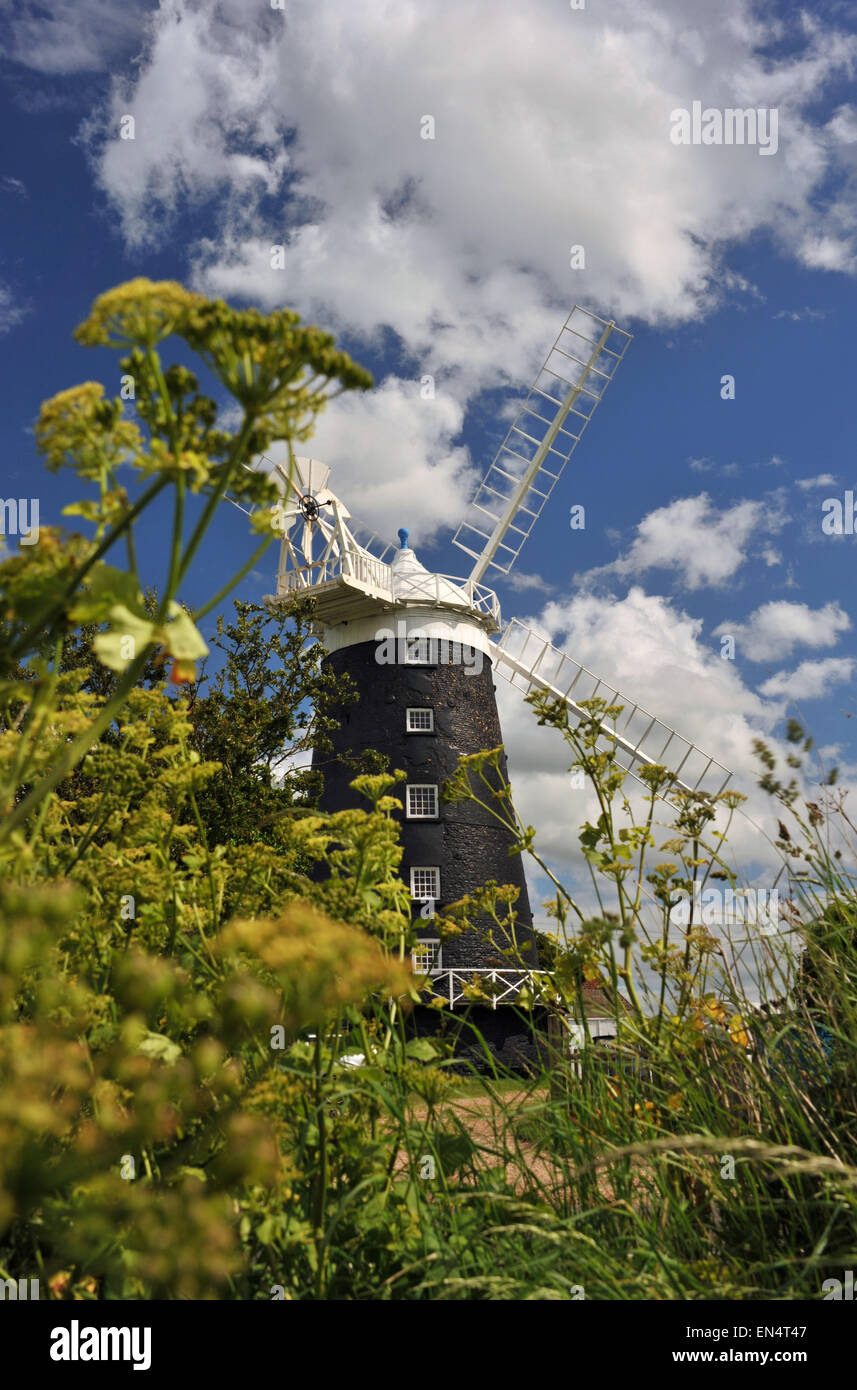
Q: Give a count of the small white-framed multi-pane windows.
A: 5